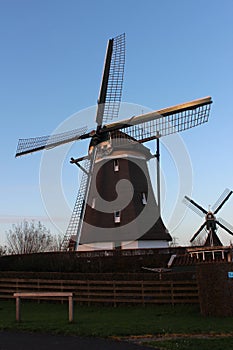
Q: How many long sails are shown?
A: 4